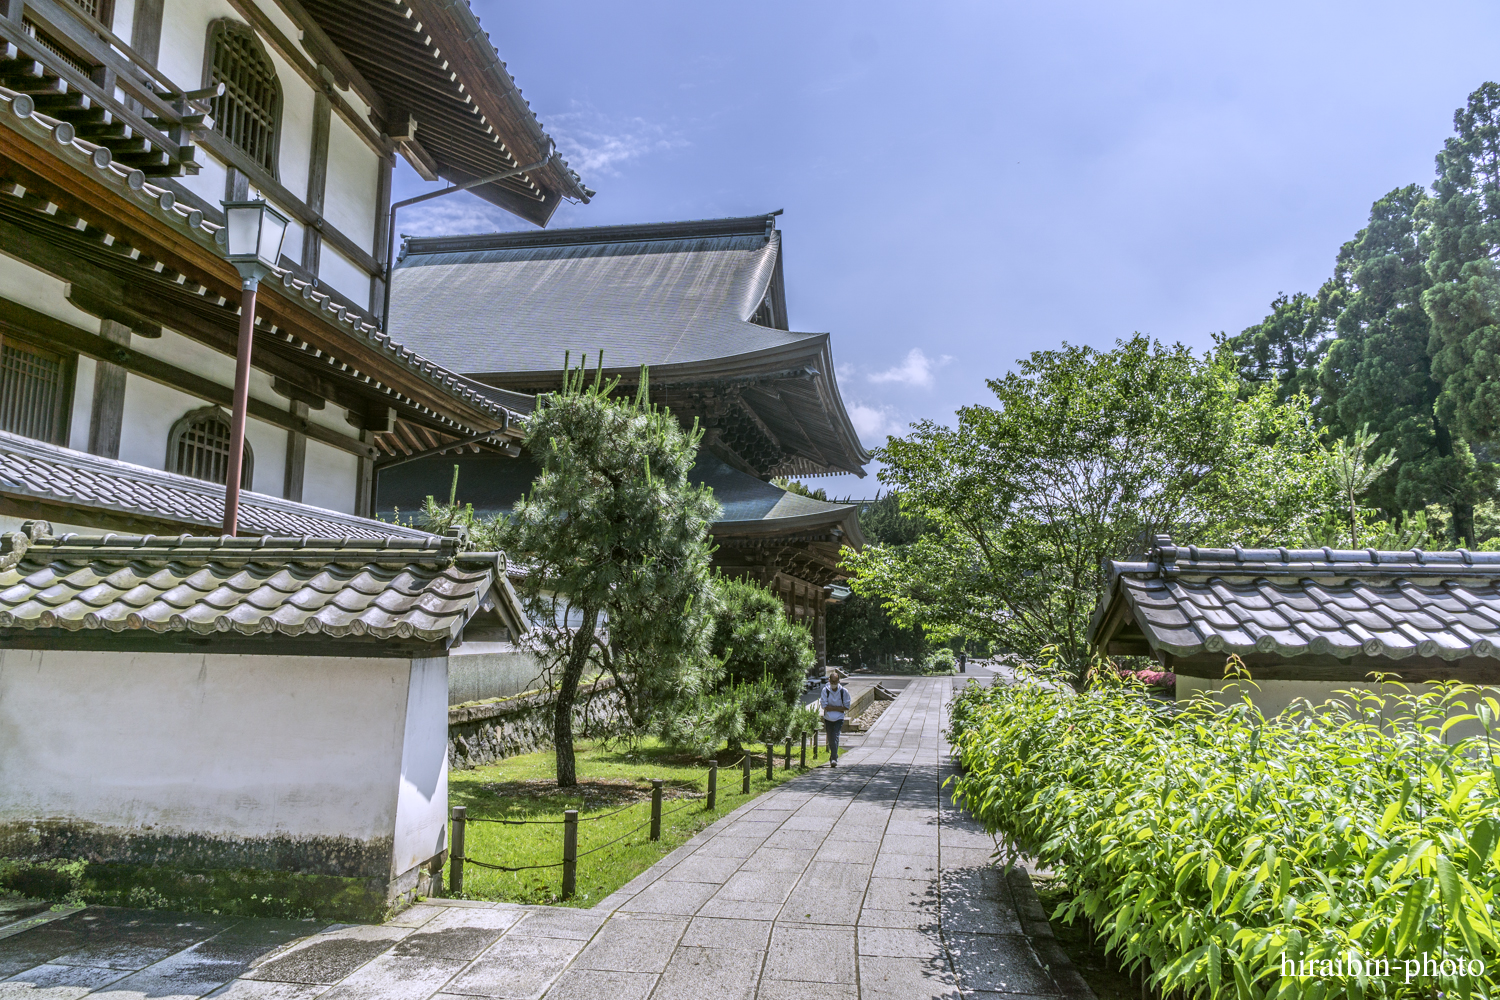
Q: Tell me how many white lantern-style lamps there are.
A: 1